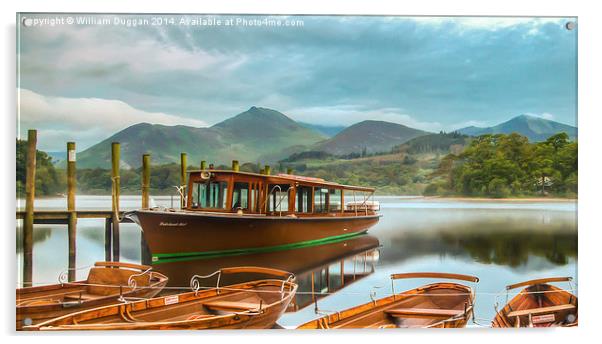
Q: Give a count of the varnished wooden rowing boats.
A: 4